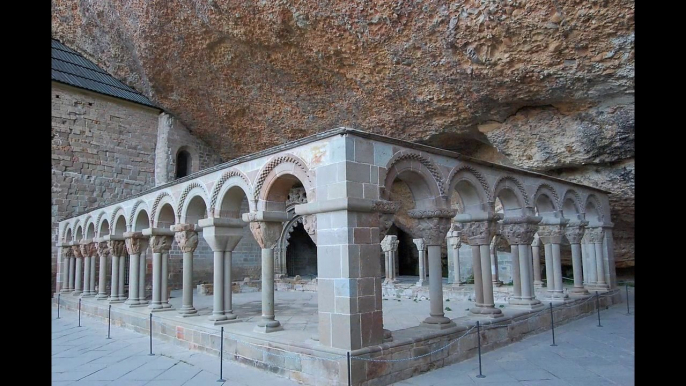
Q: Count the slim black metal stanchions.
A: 10